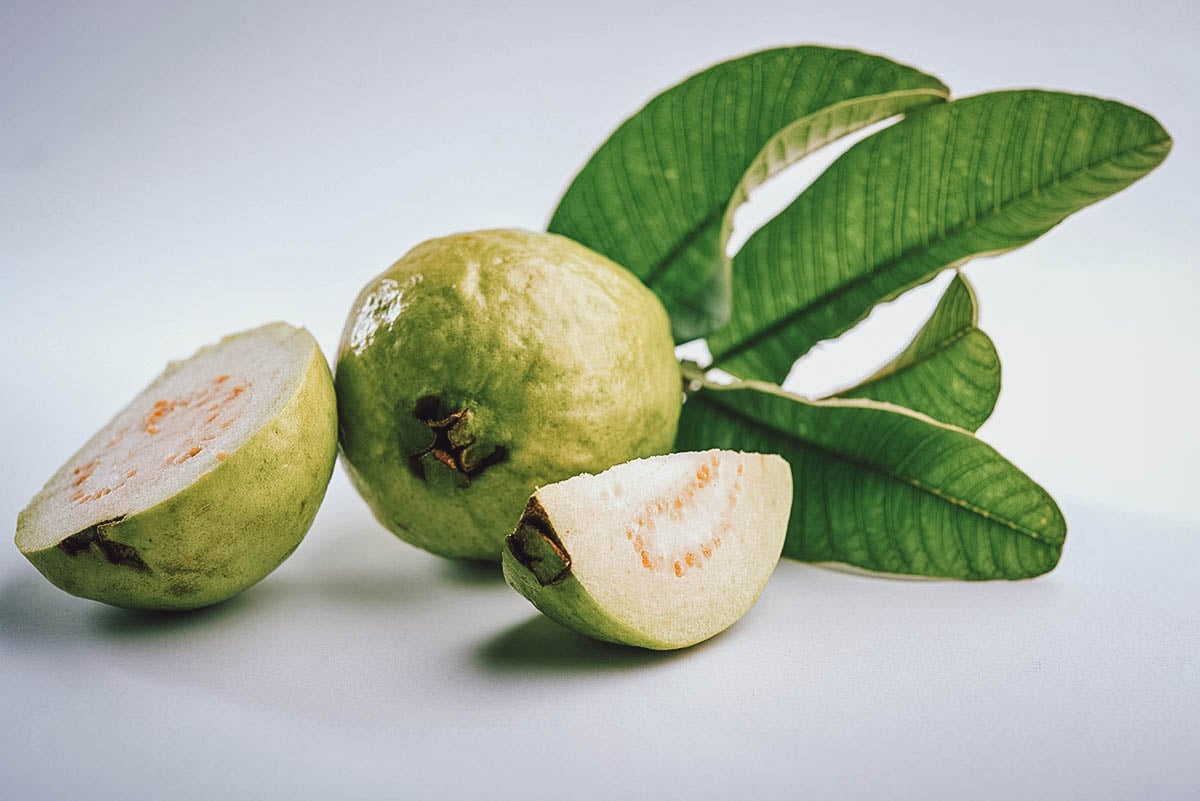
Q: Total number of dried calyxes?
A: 3